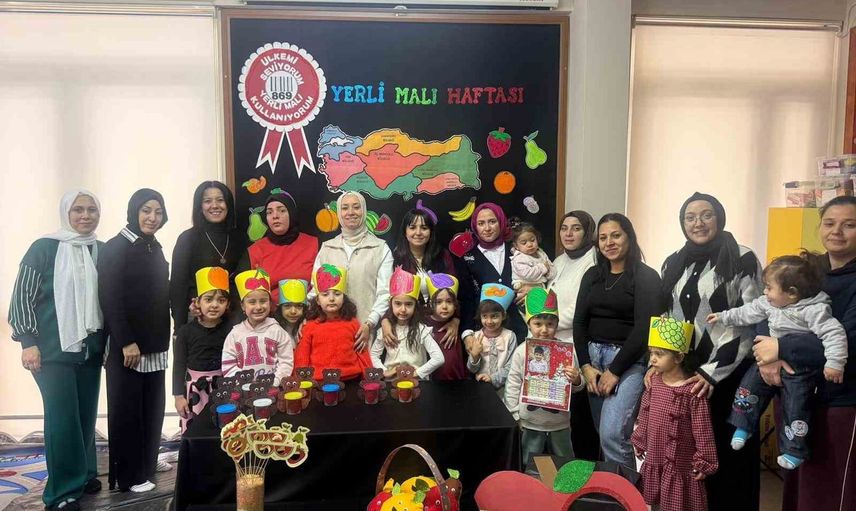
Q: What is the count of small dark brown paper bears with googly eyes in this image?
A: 10